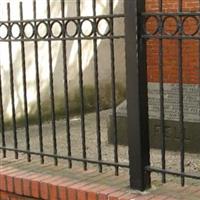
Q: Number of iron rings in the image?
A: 11